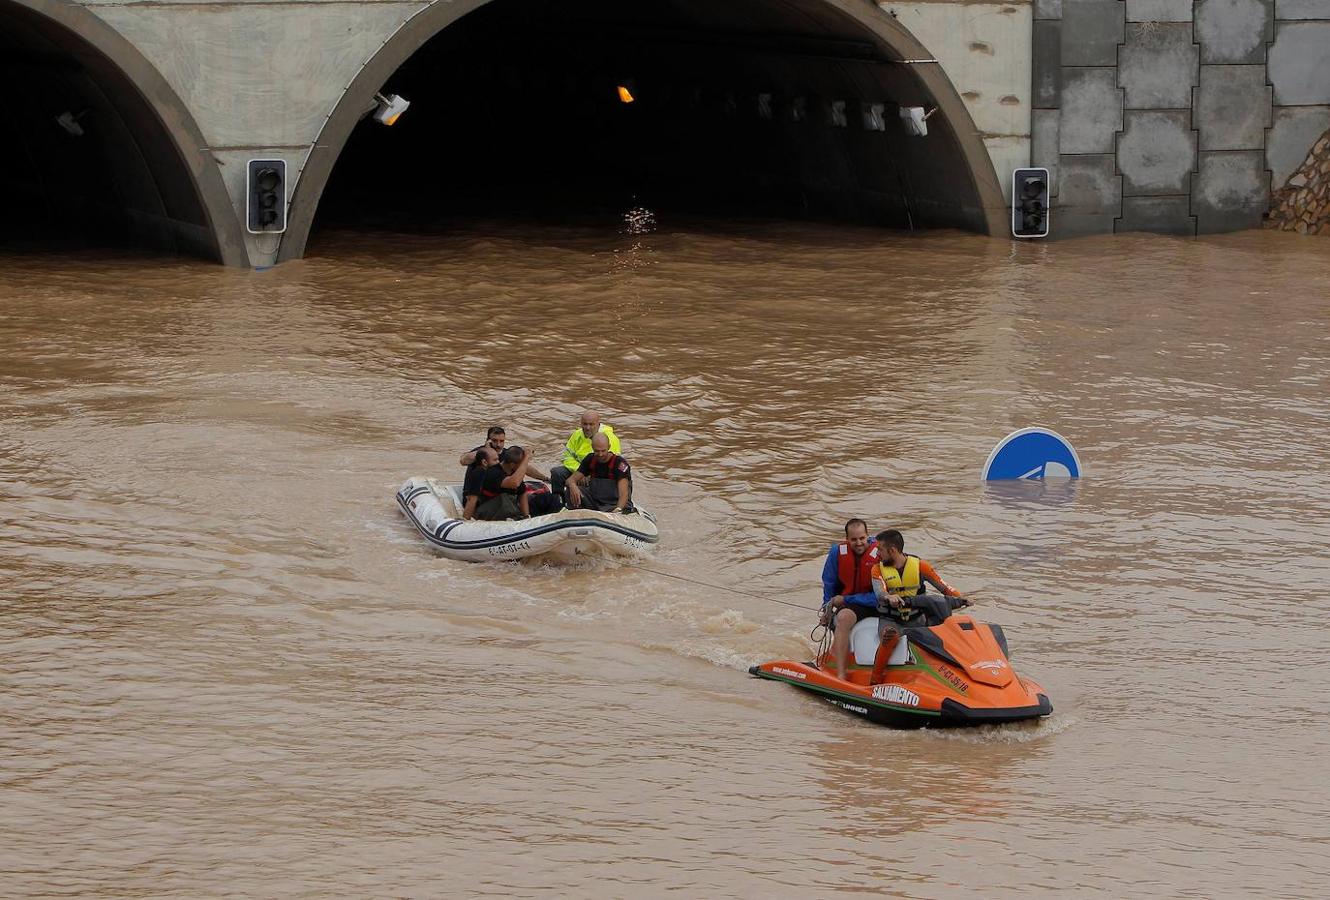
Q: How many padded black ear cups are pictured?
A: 0